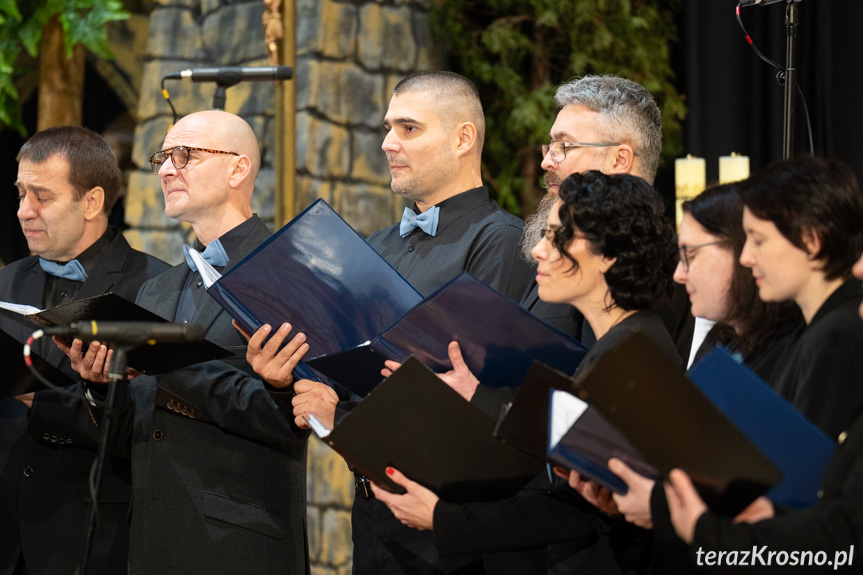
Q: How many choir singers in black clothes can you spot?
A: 7